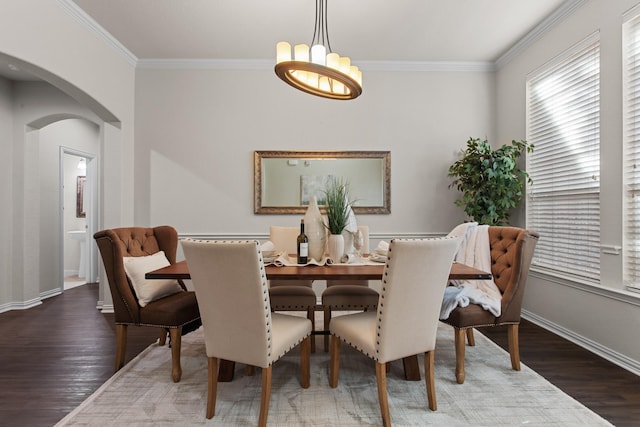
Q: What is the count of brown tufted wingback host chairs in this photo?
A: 2